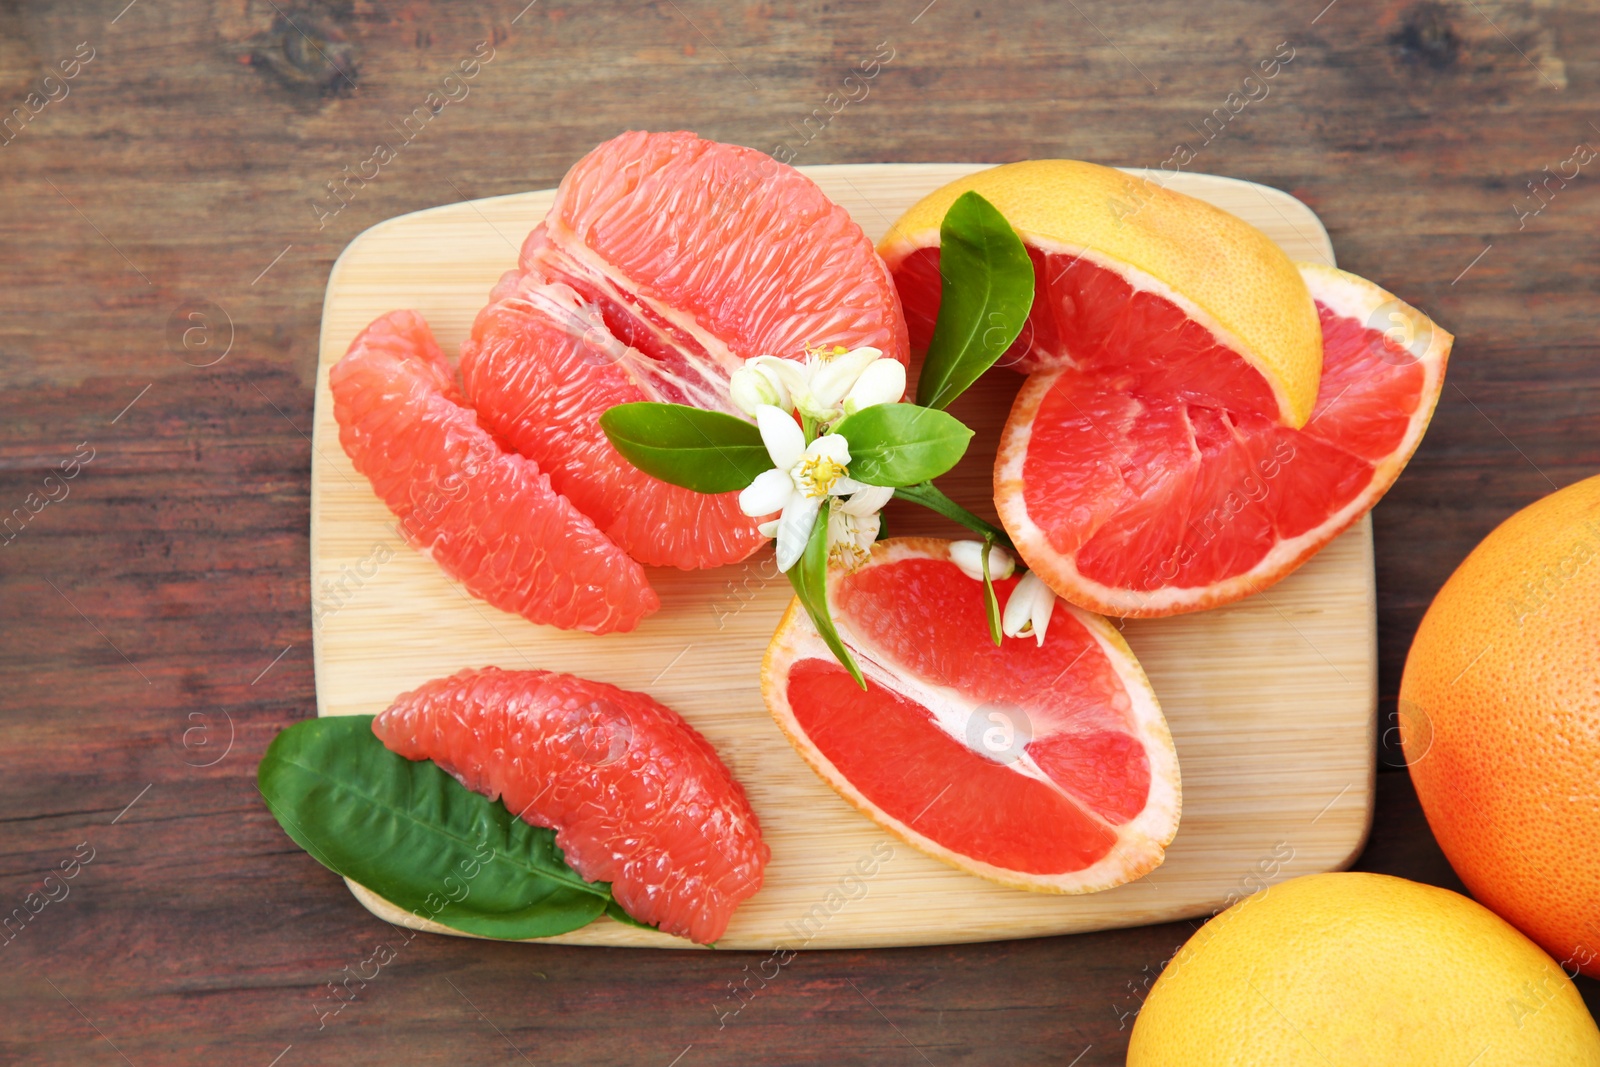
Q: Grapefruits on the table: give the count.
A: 2